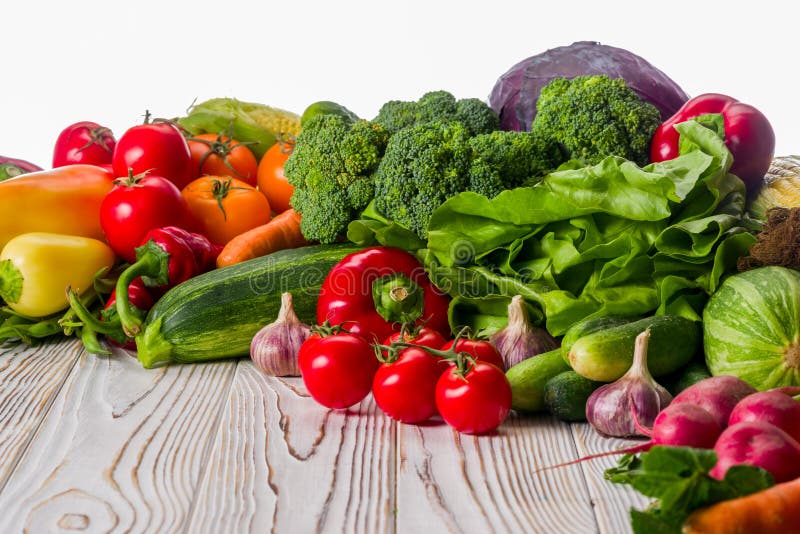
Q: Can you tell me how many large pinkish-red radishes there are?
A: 4